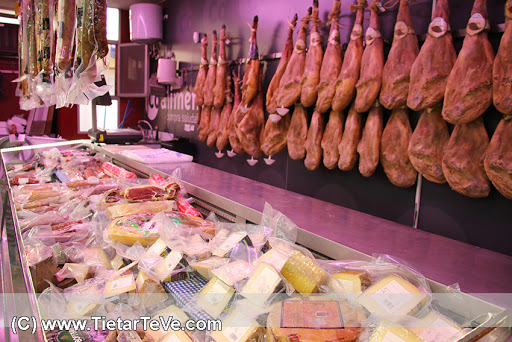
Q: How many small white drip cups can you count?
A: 7